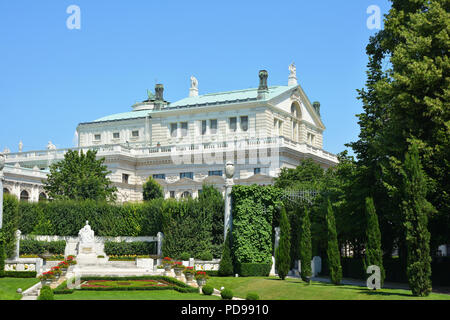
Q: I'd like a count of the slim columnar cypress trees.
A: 5